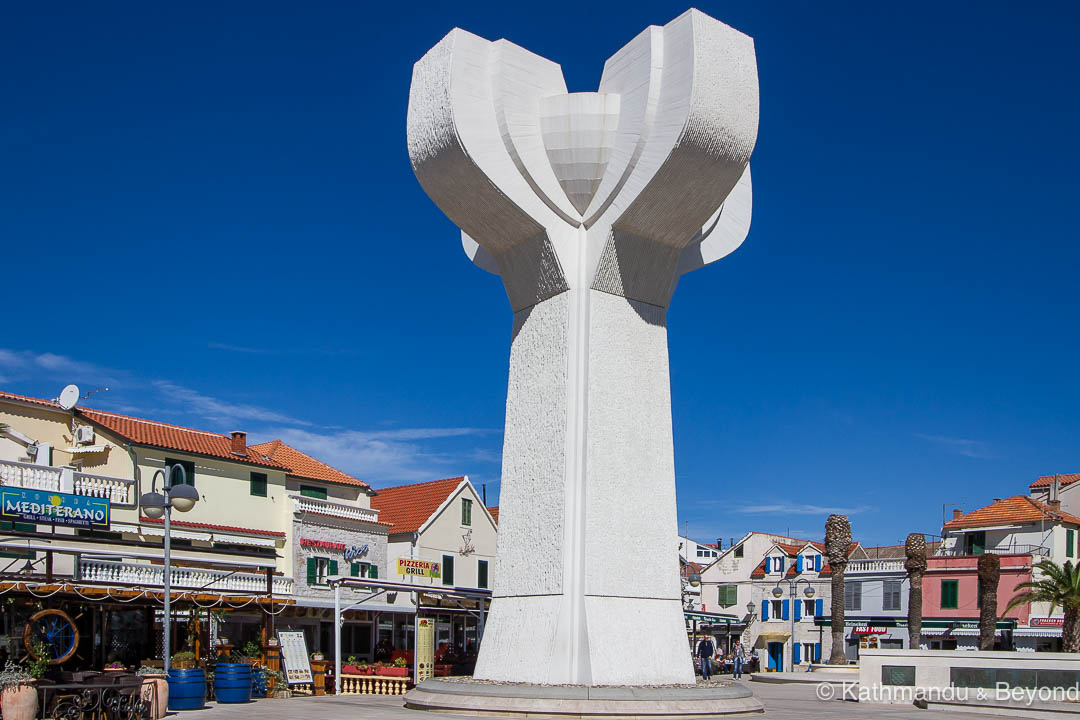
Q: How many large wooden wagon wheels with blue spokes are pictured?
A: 1